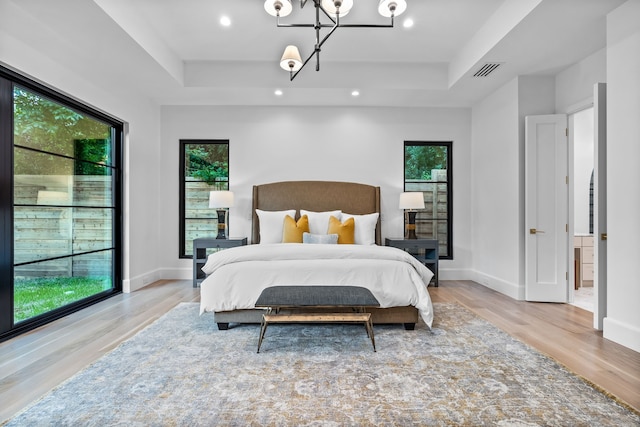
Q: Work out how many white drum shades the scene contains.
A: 2